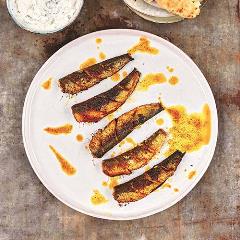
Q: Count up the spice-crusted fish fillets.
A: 5